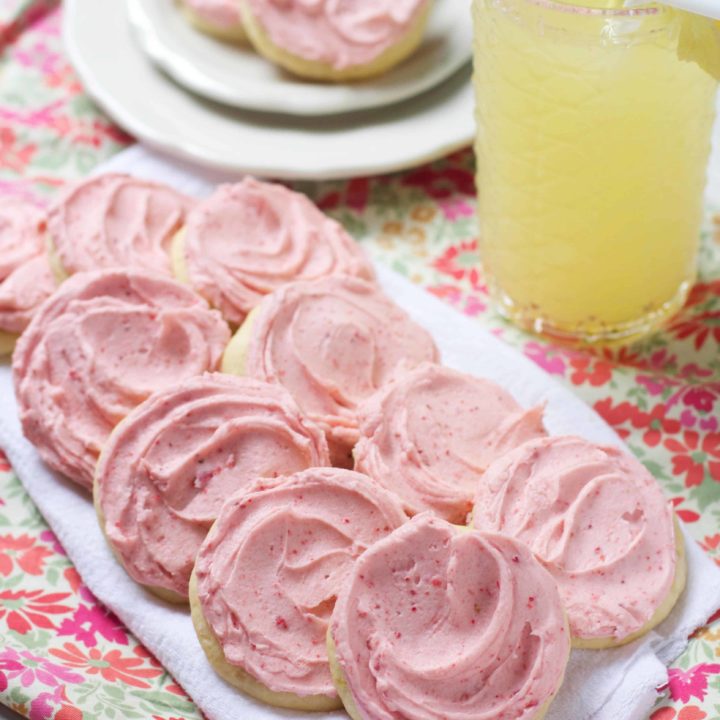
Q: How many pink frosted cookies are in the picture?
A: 12